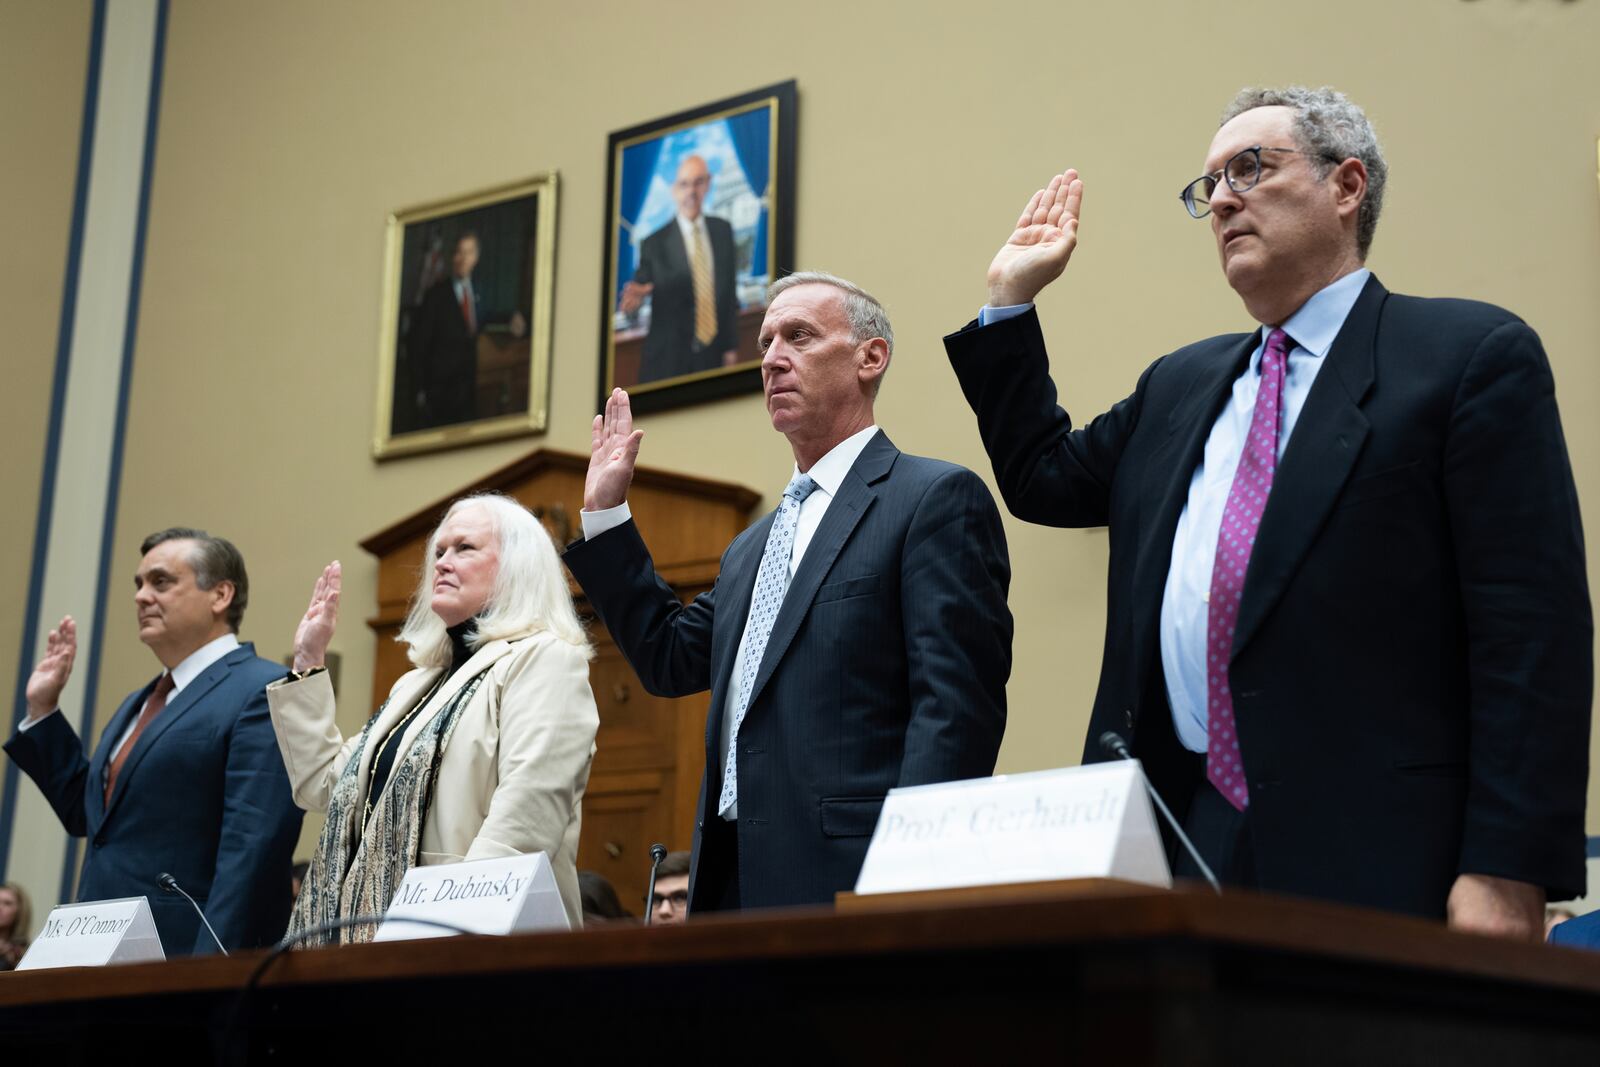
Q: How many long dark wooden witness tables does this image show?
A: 1